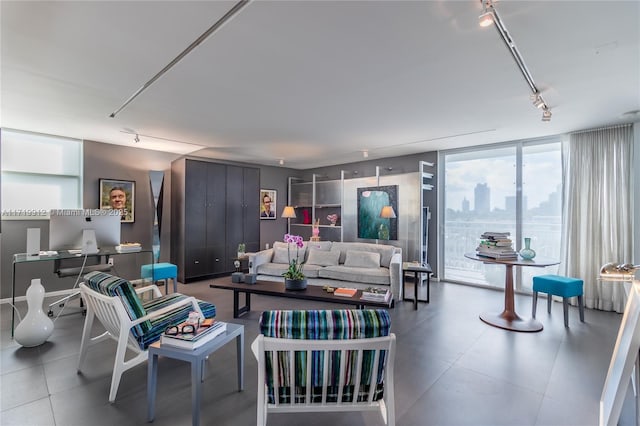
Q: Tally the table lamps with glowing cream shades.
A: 2